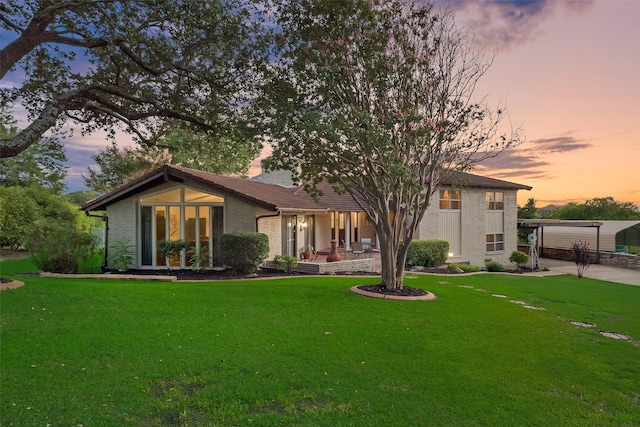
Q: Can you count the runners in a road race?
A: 0